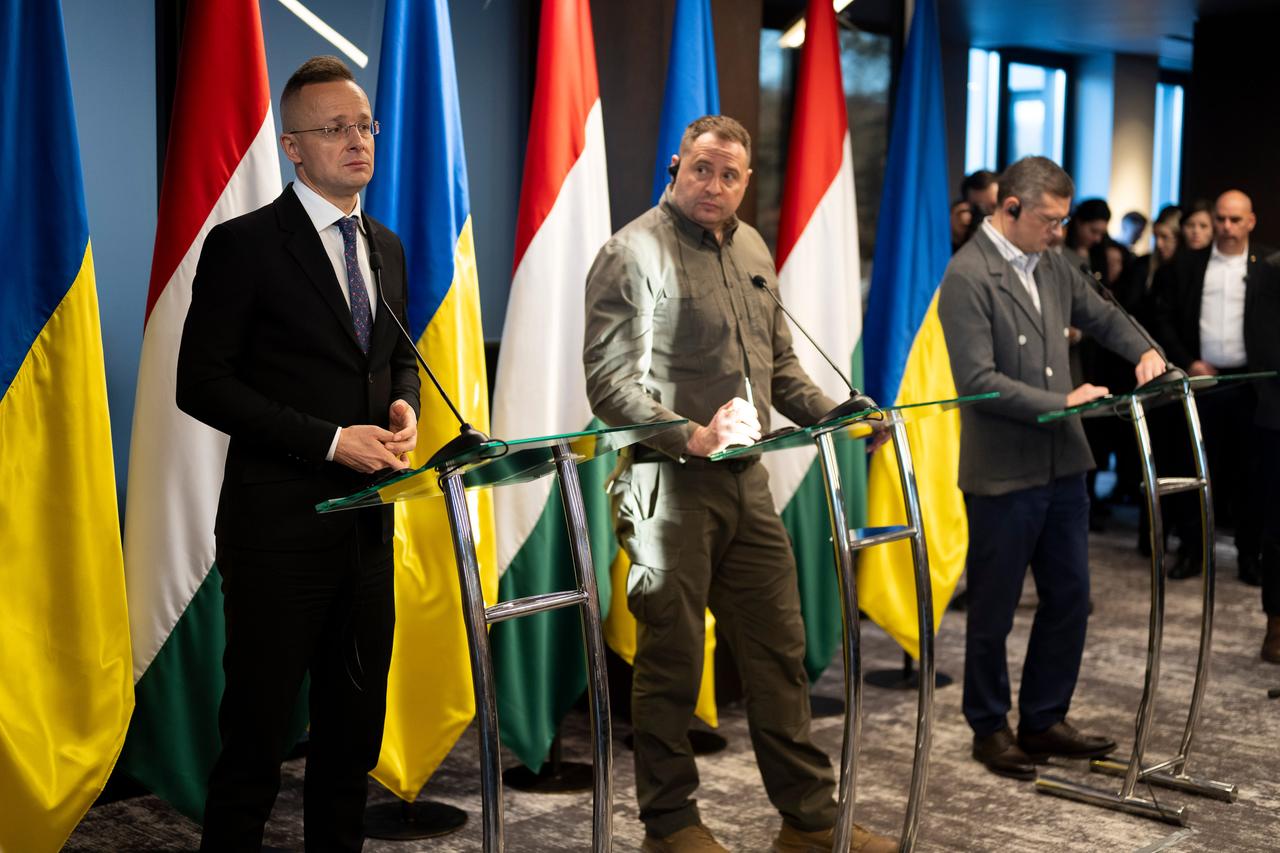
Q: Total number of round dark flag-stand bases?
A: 5